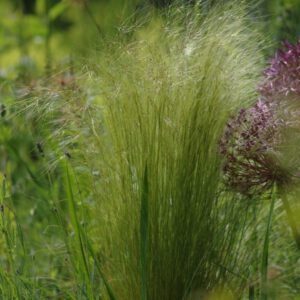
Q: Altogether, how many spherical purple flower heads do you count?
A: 2